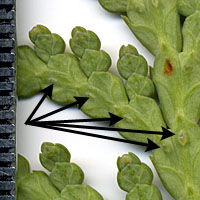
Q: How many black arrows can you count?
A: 5